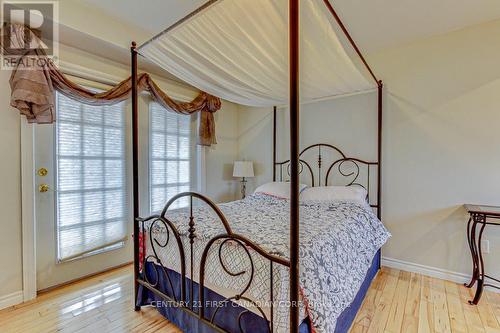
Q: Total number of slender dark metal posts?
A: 4